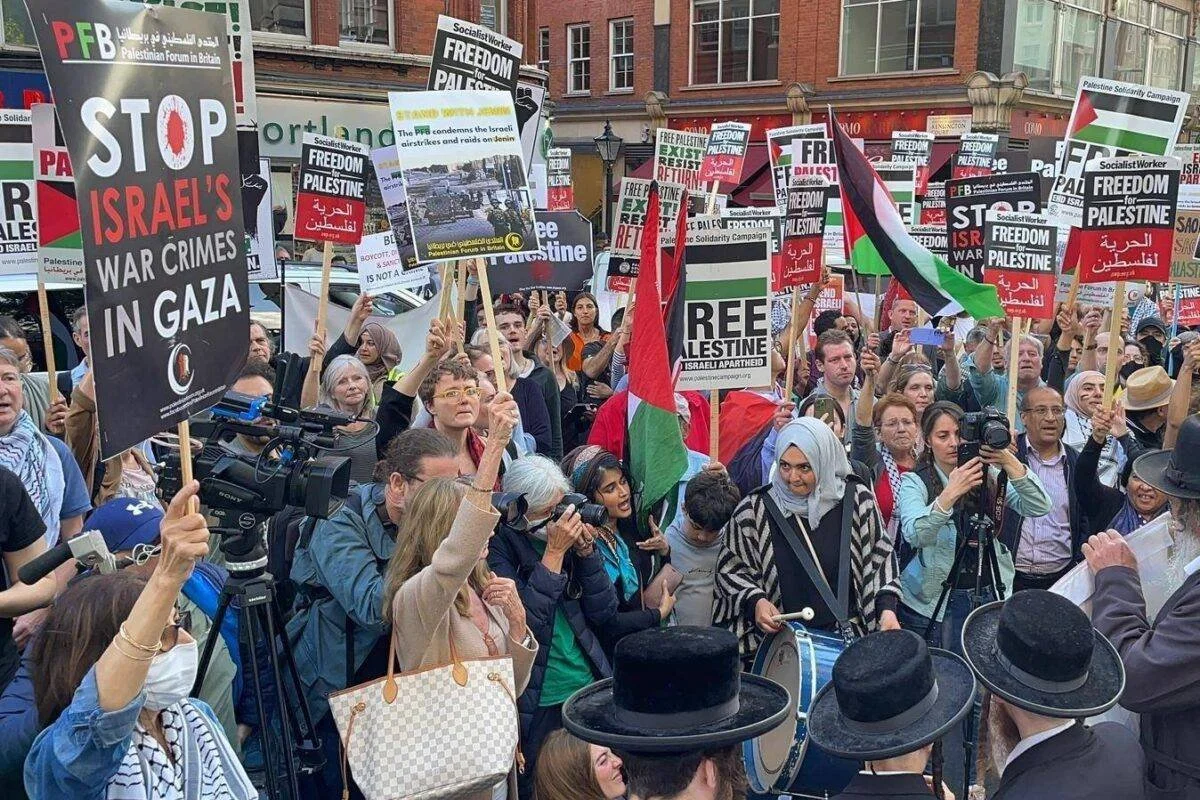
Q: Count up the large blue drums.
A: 1